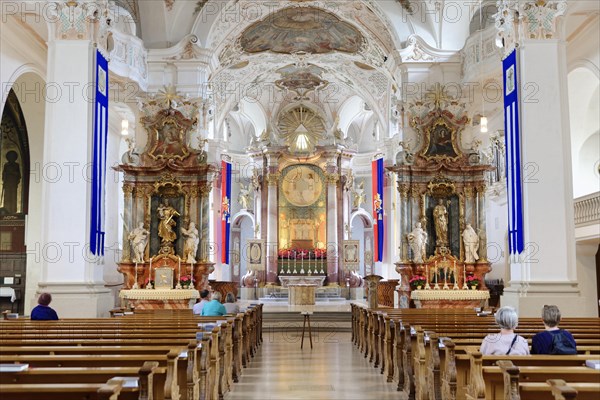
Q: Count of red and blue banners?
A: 2